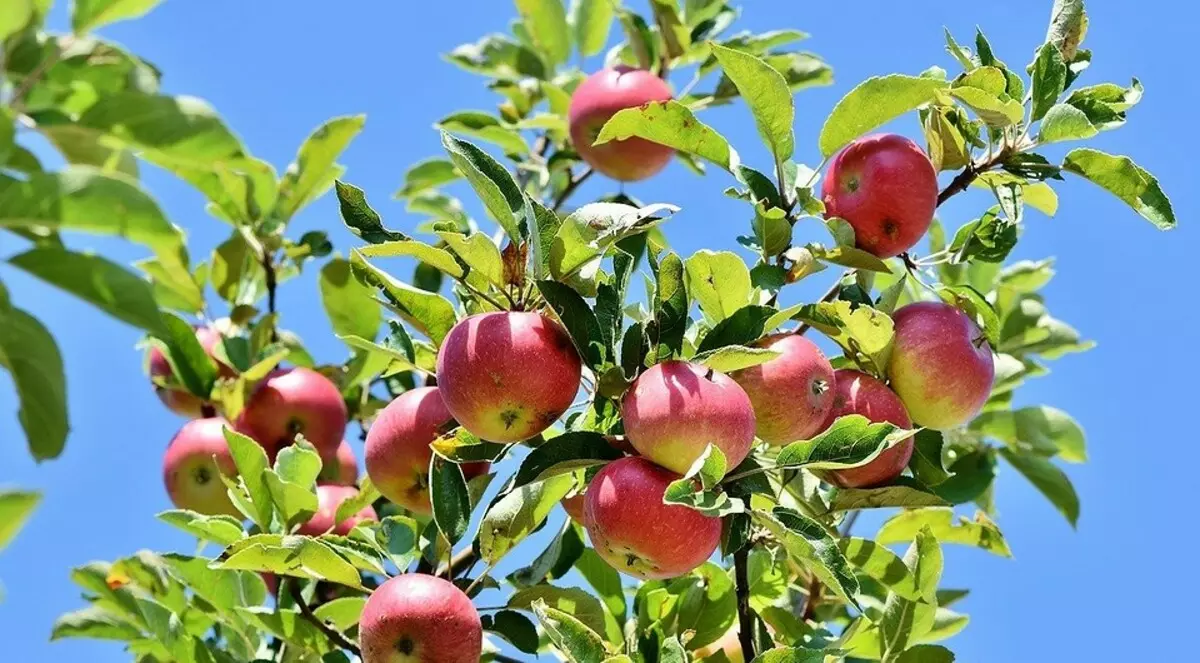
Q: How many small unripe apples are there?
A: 0